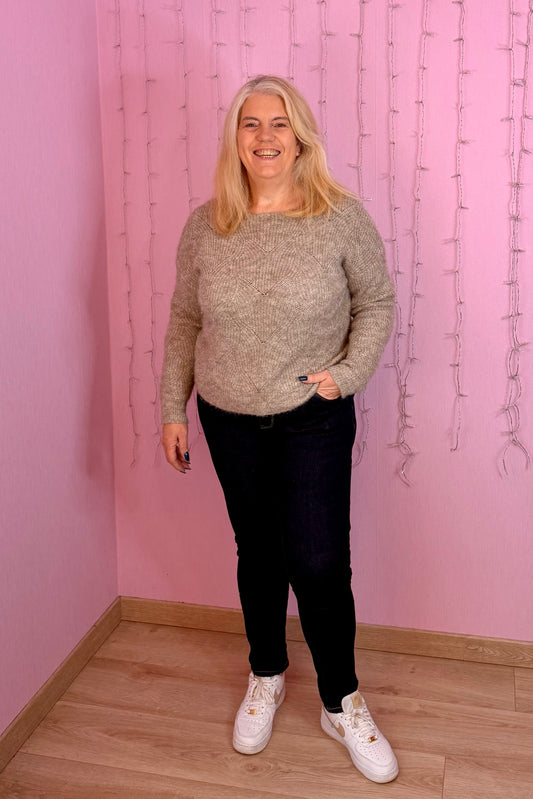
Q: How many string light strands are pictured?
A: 13